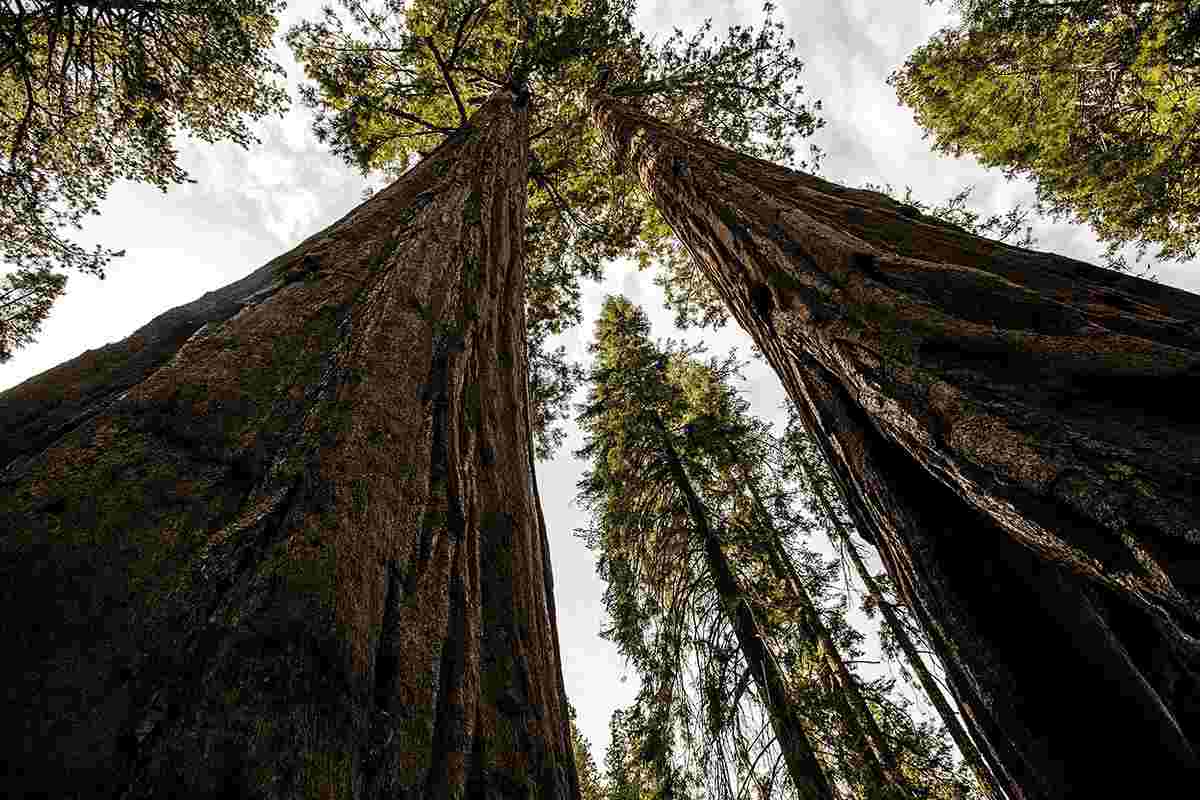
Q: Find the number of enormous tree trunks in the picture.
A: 2